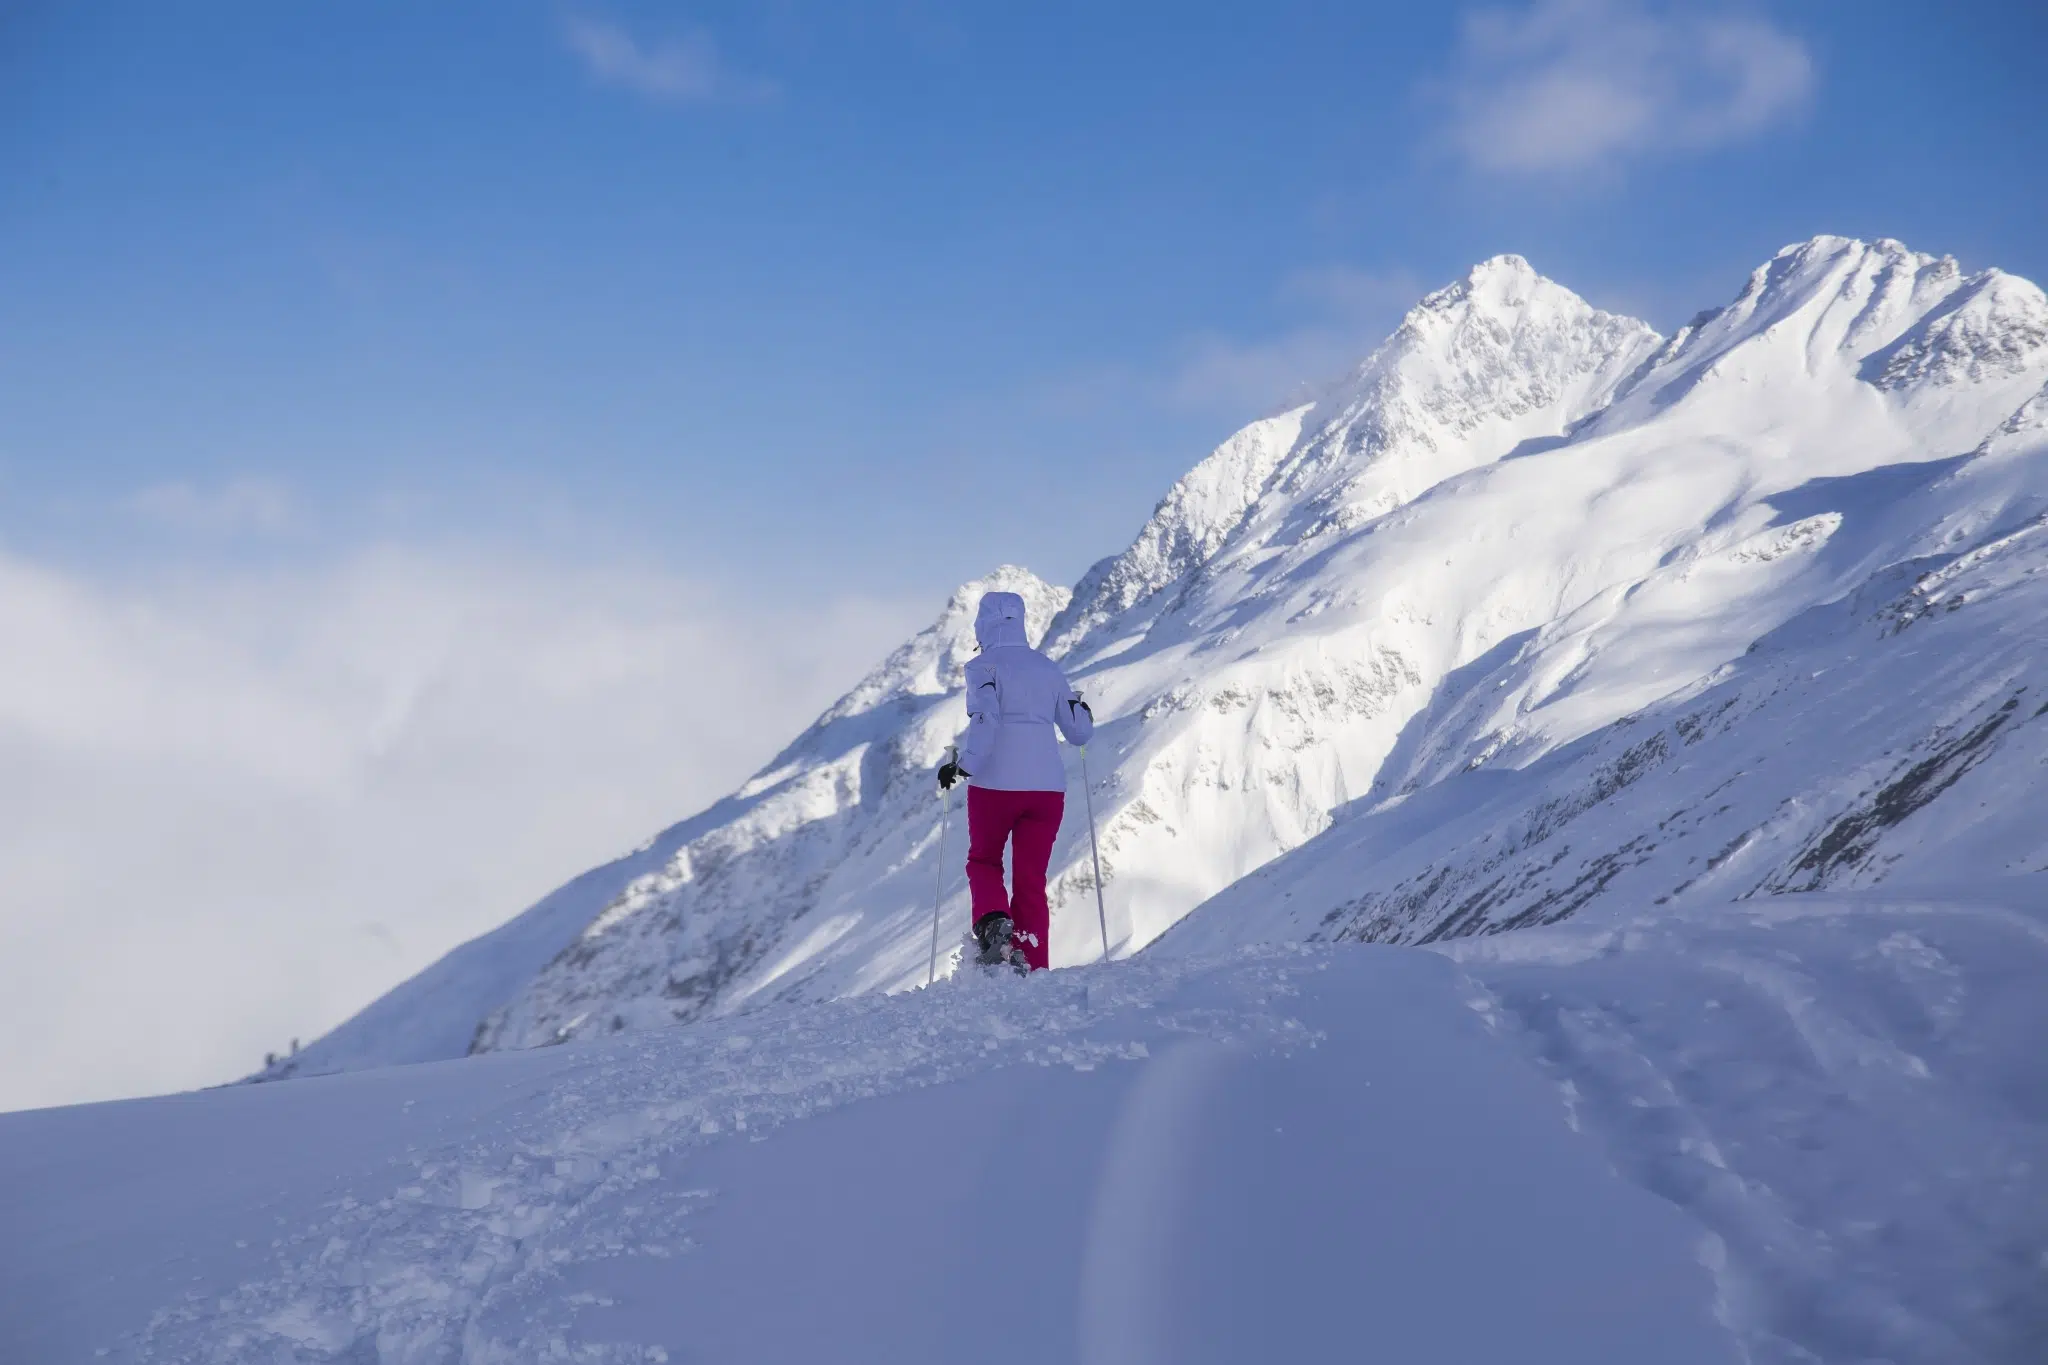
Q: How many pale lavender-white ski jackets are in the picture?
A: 1